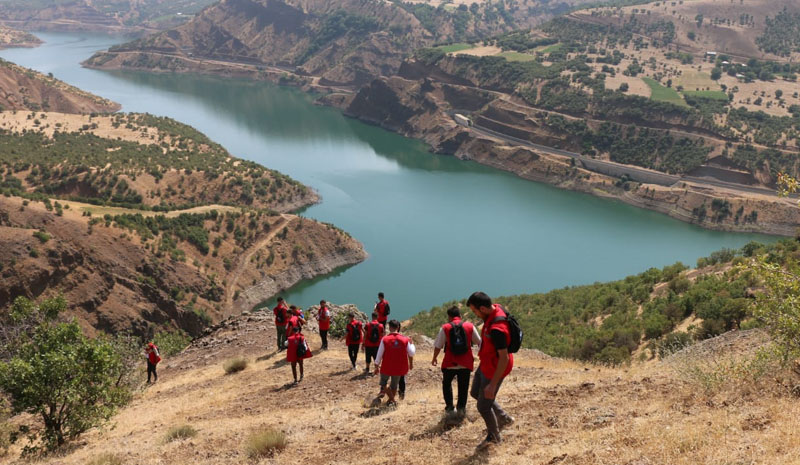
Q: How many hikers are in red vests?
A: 12